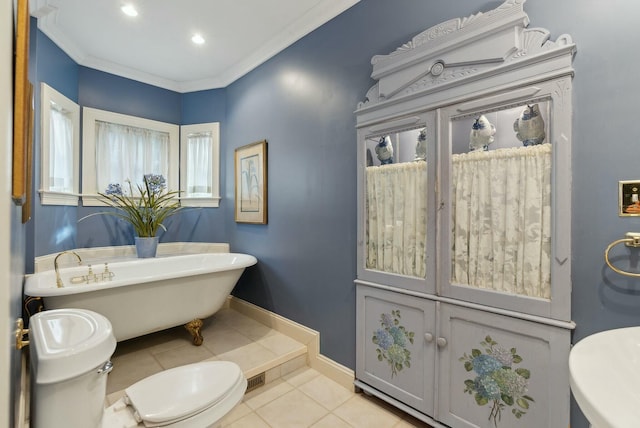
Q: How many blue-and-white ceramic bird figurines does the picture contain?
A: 4